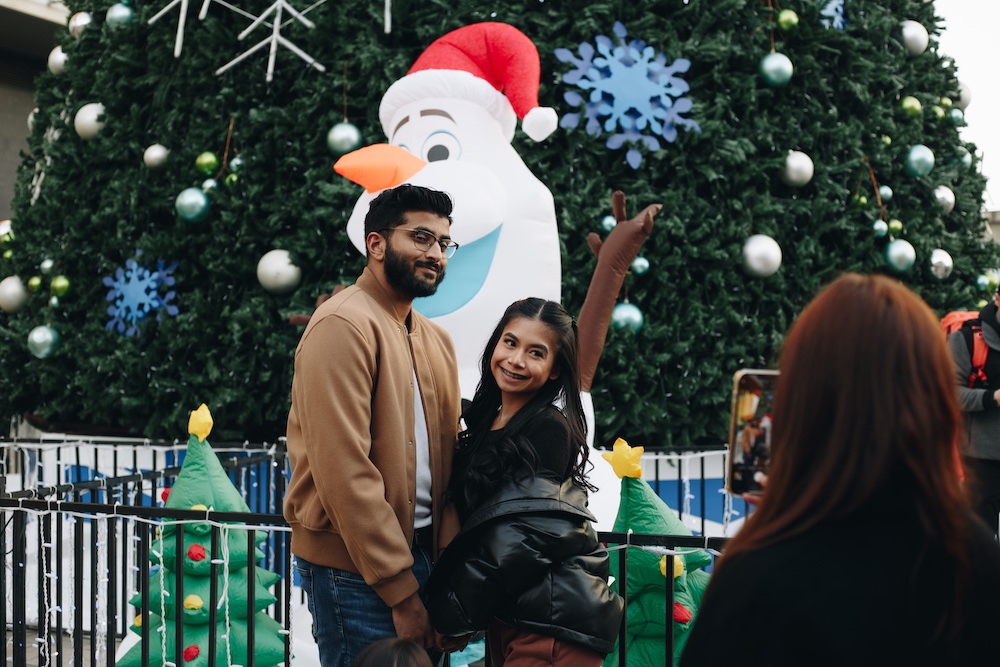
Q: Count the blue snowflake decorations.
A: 3